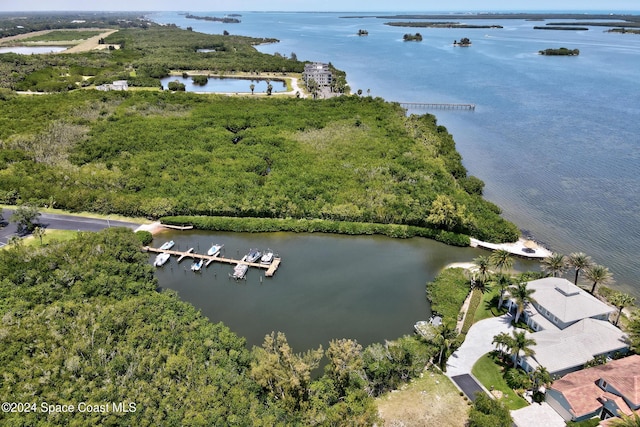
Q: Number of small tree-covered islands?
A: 4